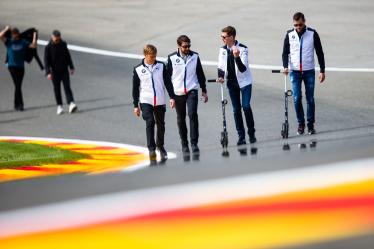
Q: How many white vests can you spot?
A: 4